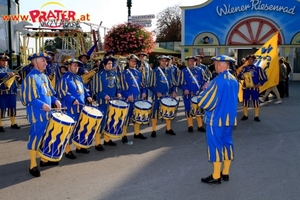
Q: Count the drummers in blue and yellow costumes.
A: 6